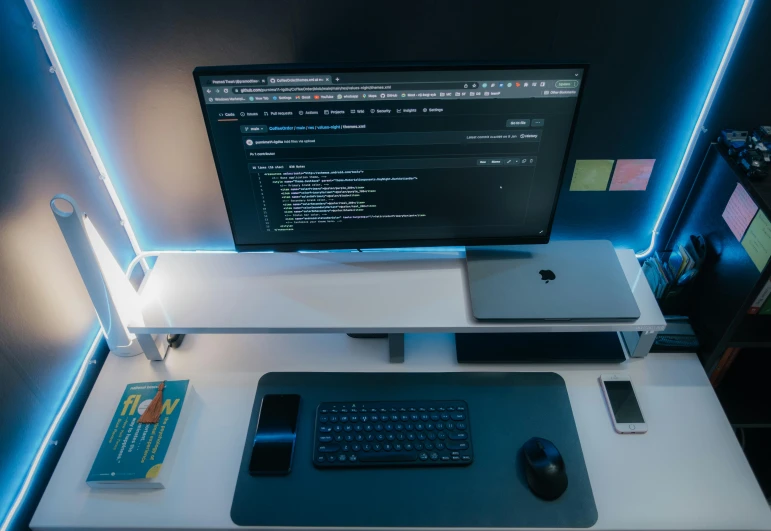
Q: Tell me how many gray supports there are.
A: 3